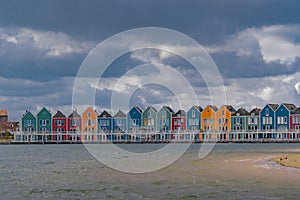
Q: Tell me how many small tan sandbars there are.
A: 1